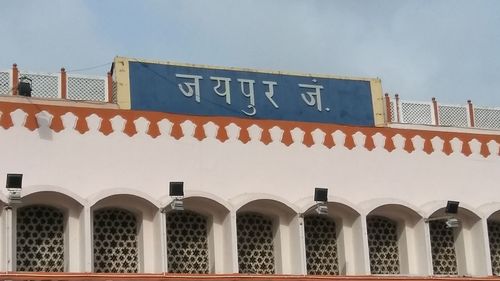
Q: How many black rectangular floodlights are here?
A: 4